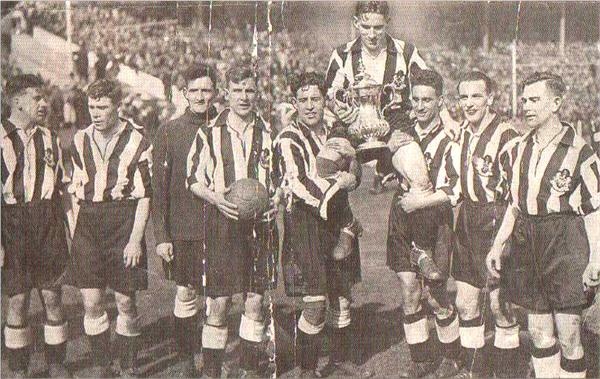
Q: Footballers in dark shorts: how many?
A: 9